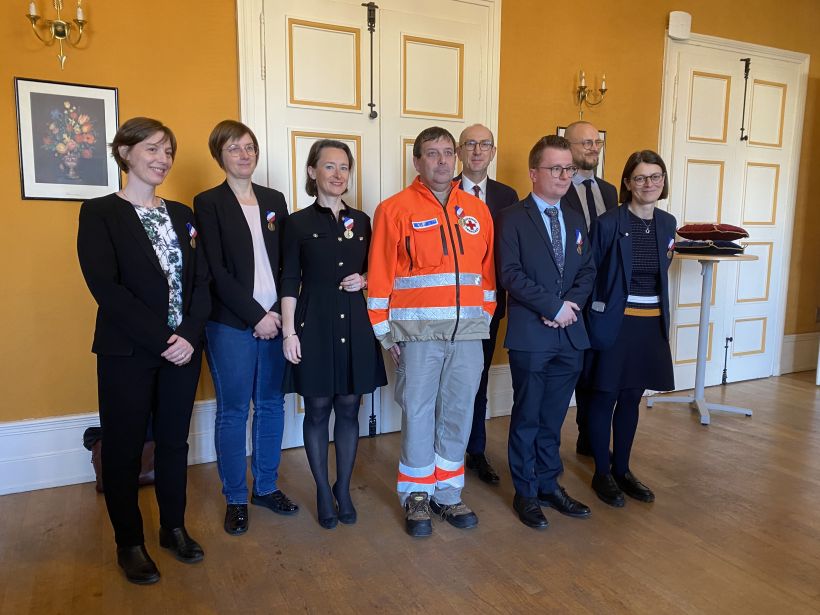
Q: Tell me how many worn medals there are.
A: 6